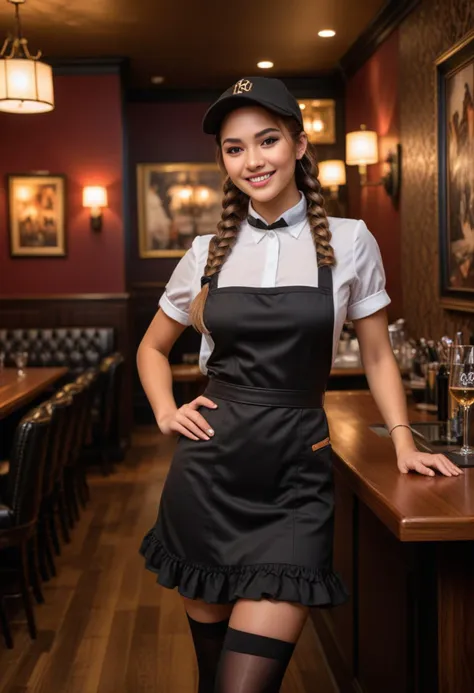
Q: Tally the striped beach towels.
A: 0